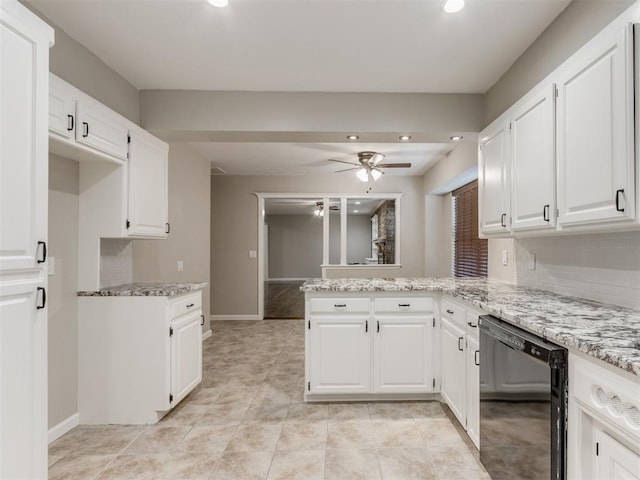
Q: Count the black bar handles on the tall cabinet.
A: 2